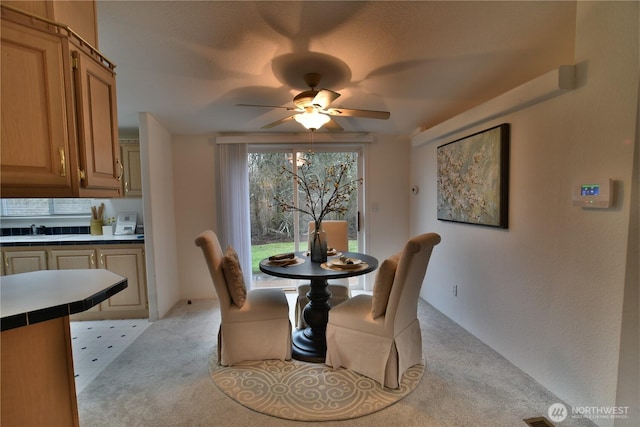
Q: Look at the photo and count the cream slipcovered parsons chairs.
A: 3